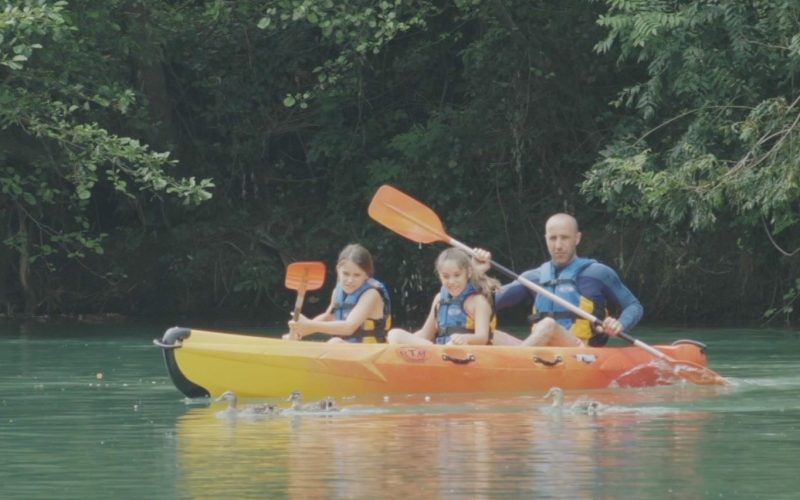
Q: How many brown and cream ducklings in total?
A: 3